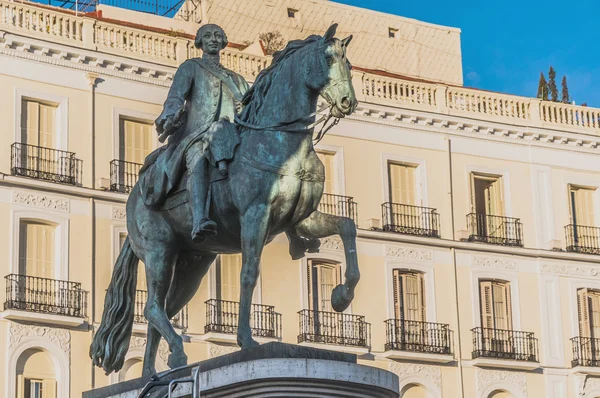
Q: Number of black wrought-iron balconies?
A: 13